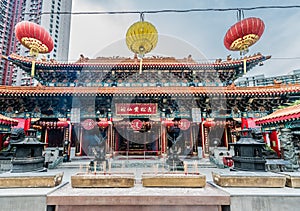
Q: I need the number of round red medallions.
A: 3